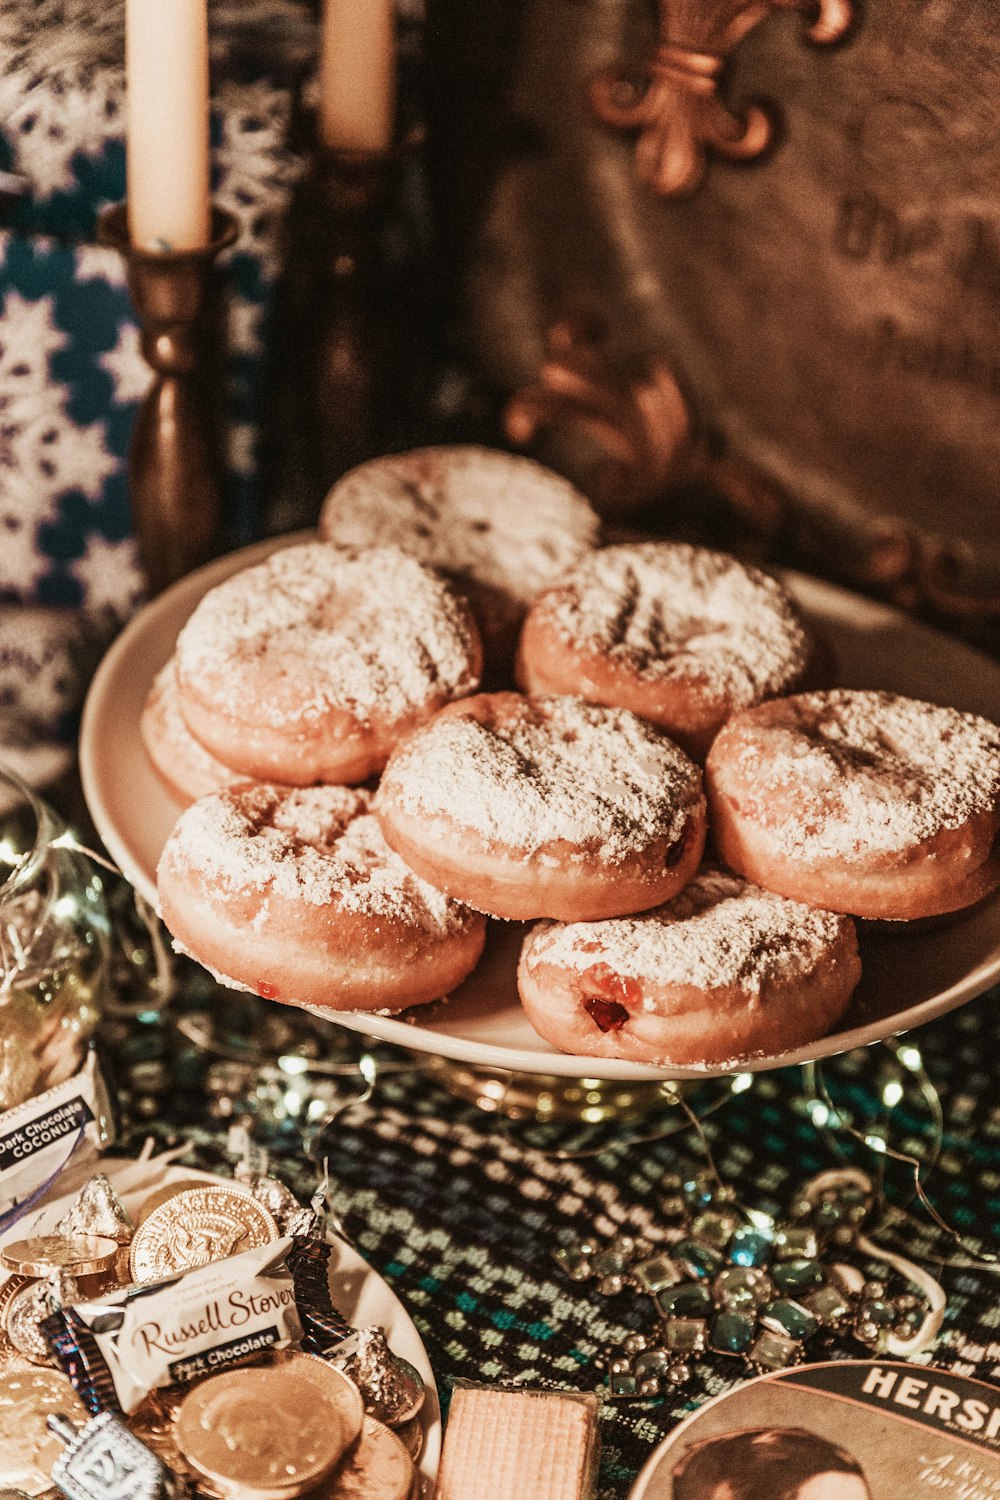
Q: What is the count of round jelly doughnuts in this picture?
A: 8